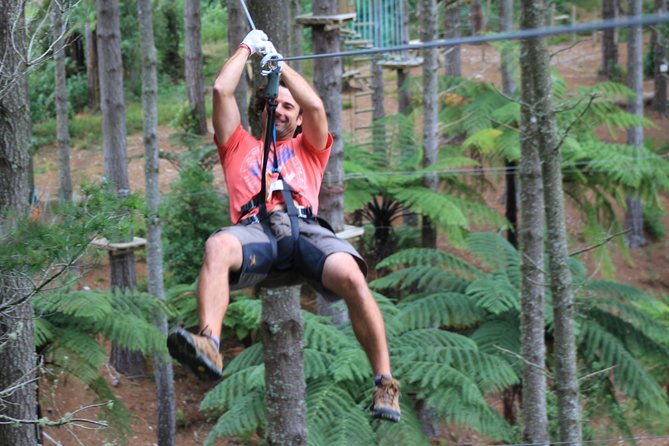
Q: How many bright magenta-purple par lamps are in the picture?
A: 0